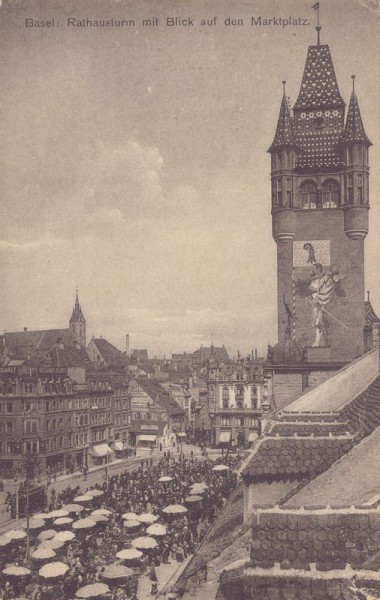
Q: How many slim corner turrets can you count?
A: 2